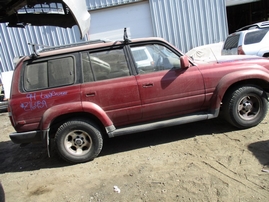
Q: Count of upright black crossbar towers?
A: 2